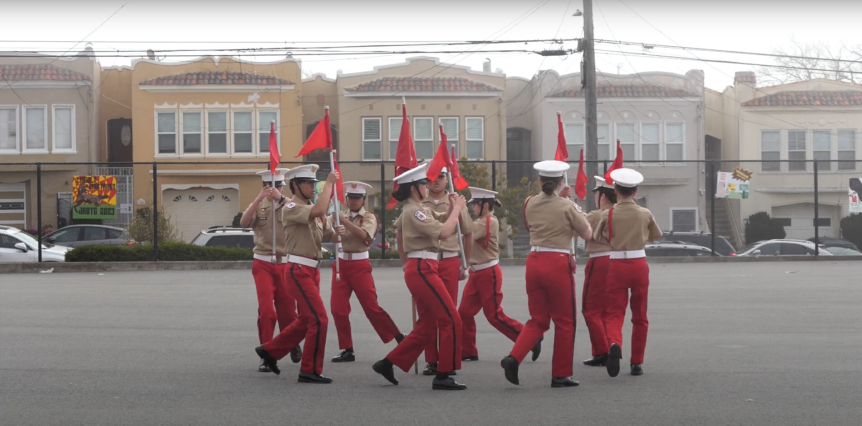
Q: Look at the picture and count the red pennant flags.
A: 9